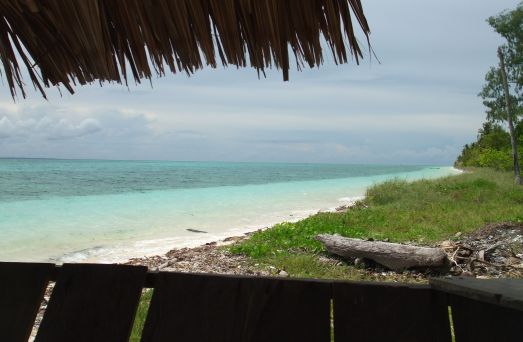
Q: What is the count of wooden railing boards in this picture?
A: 5